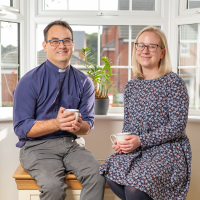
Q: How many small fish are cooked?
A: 0